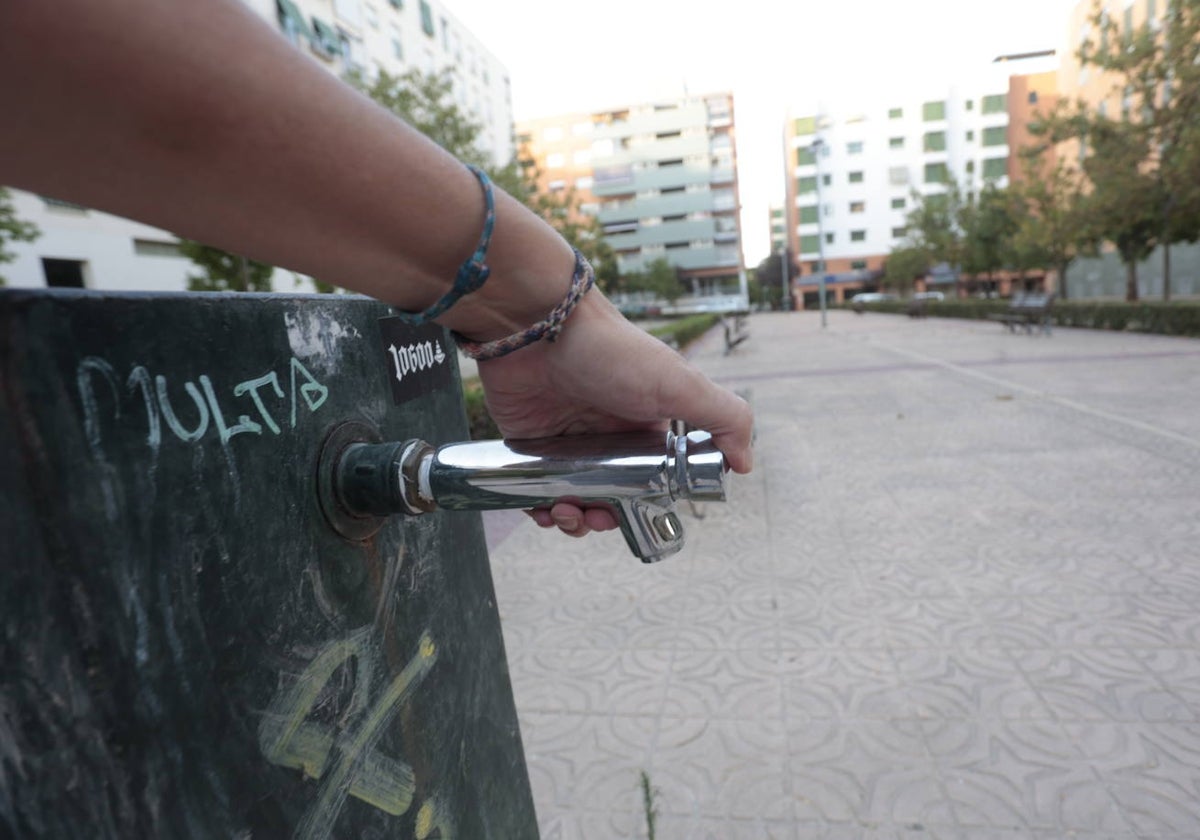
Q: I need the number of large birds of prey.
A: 0